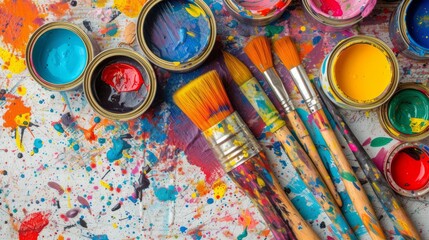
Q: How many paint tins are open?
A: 9